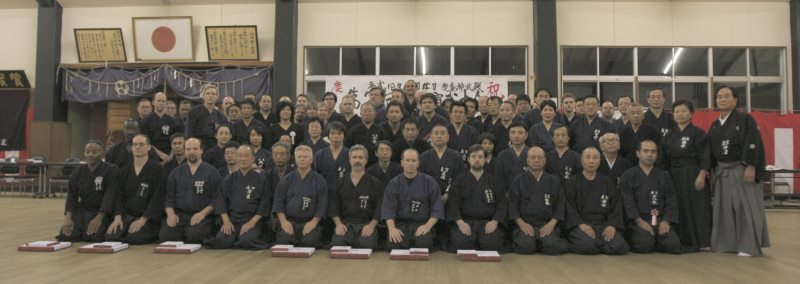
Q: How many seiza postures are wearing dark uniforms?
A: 11